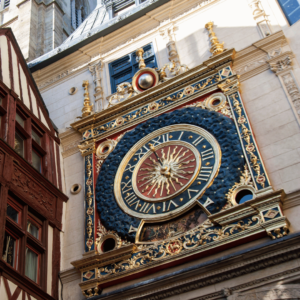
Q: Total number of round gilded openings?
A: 4